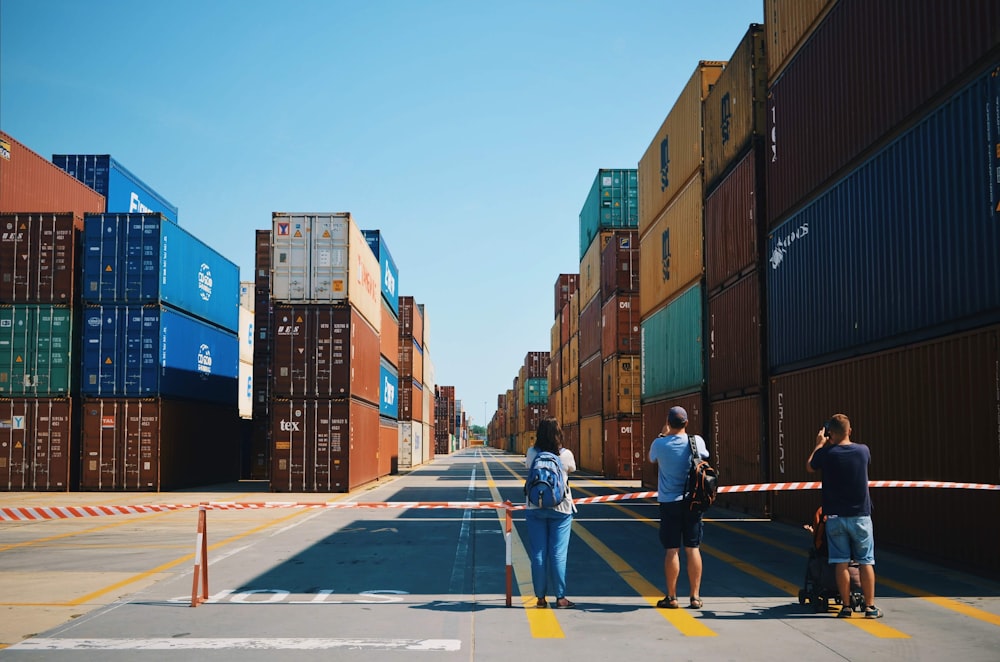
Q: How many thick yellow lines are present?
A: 4